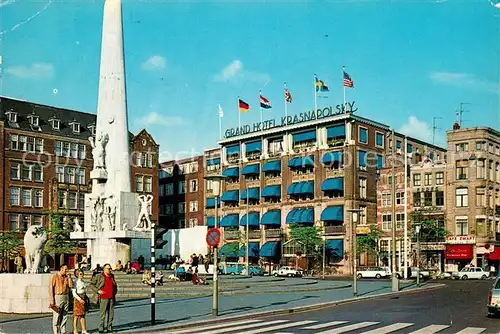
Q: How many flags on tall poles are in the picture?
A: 6